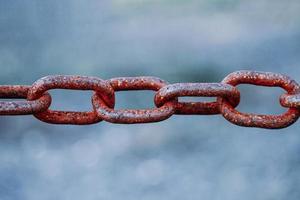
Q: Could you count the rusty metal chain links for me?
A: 6